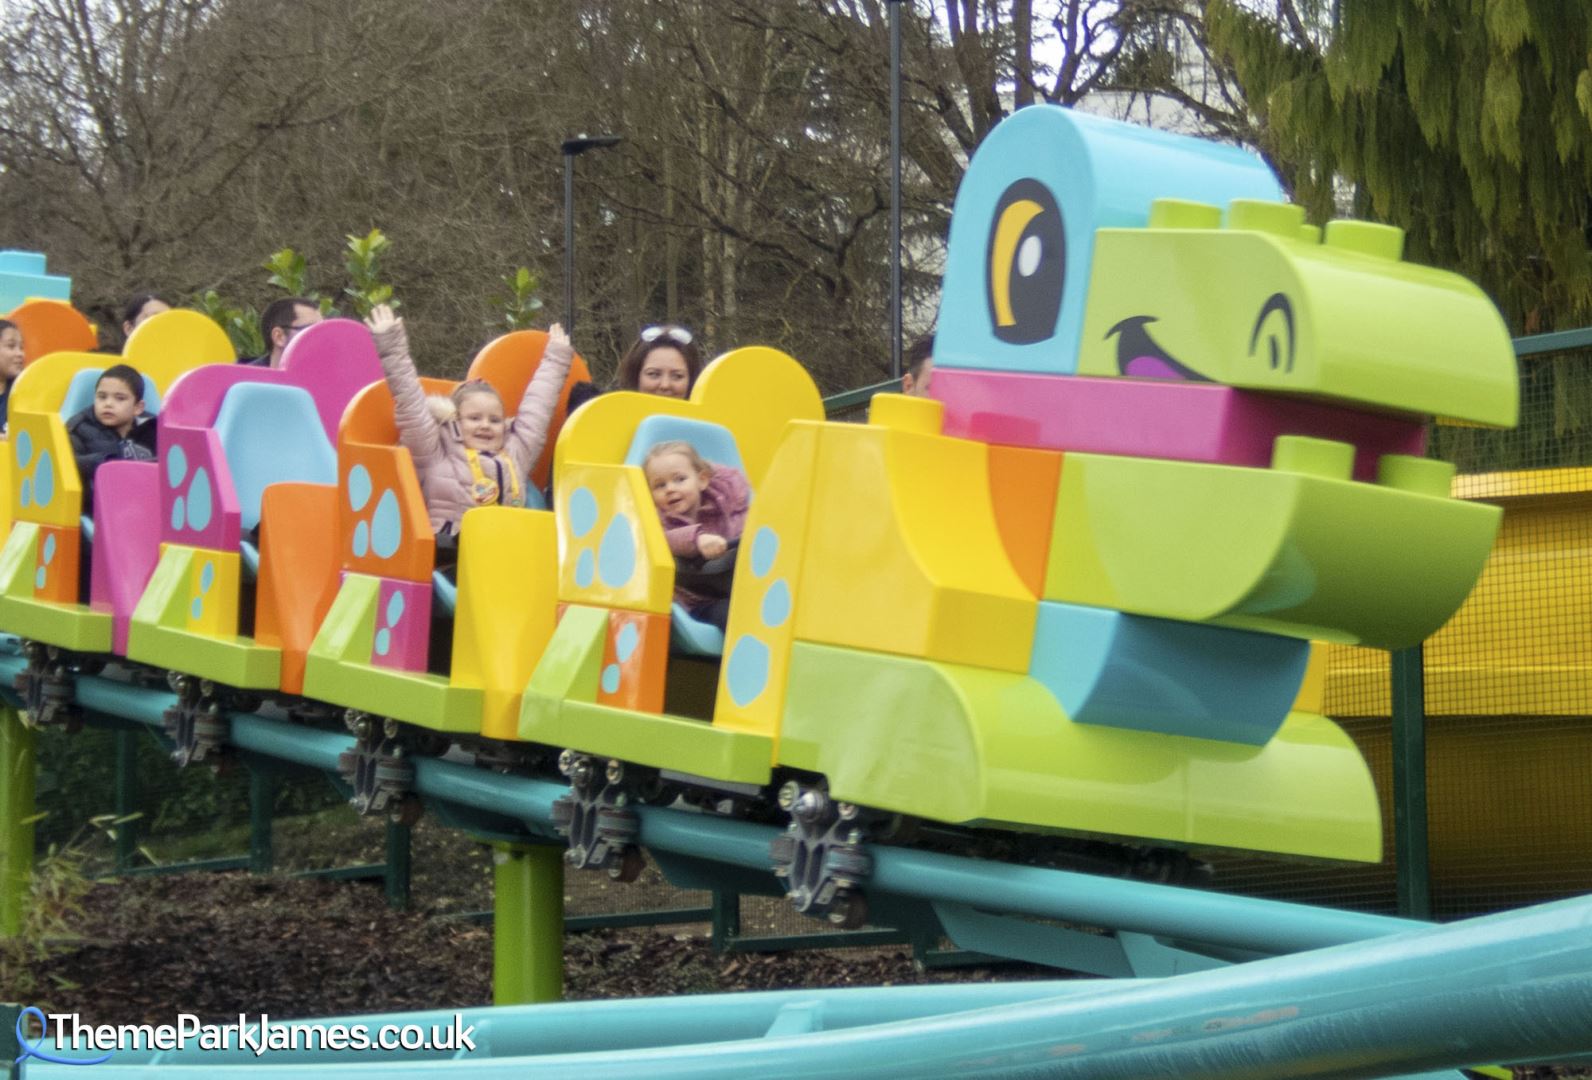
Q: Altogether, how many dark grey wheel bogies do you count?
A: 5